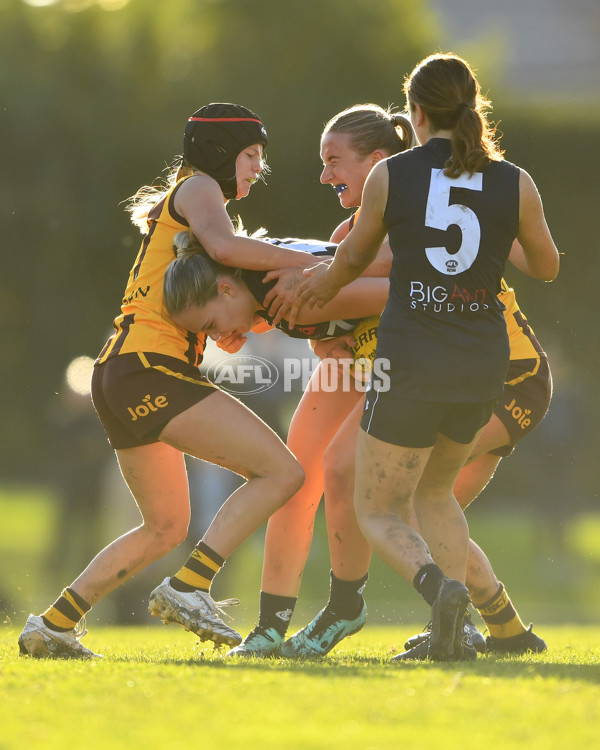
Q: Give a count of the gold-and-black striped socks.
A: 3